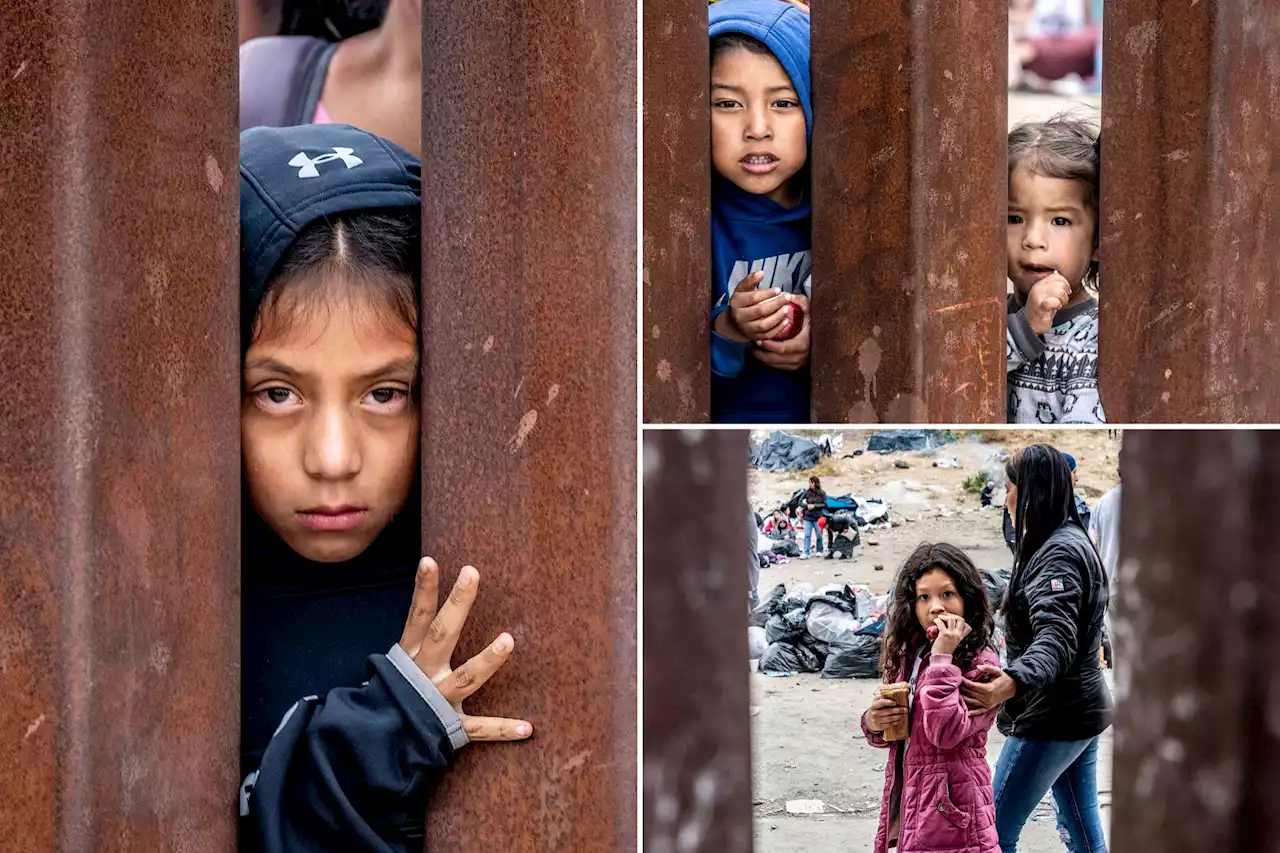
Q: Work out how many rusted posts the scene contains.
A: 7